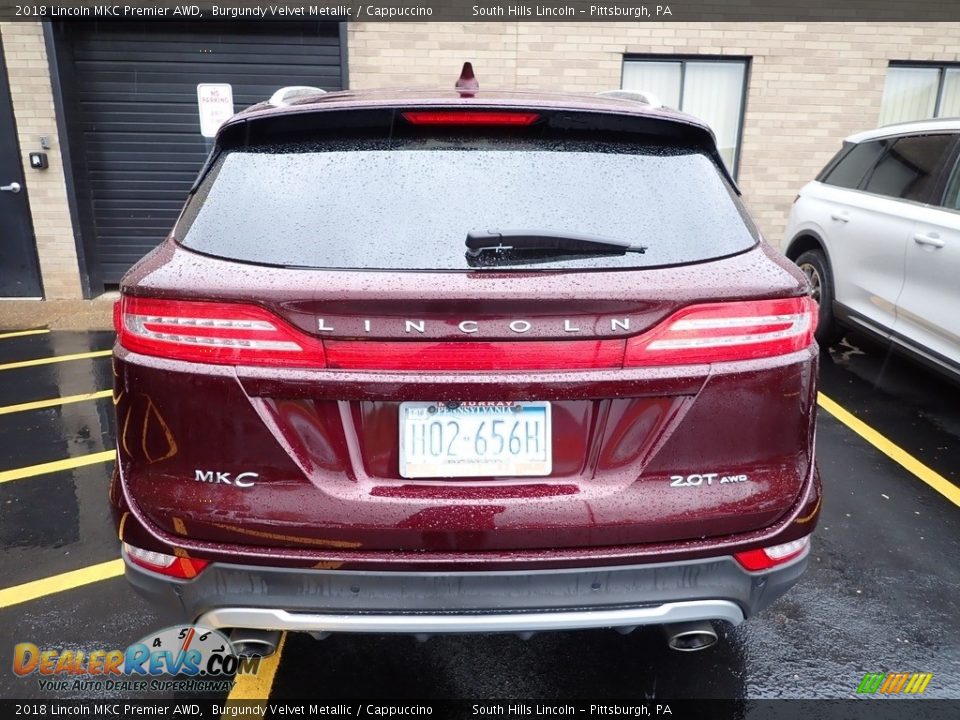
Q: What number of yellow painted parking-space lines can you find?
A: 7